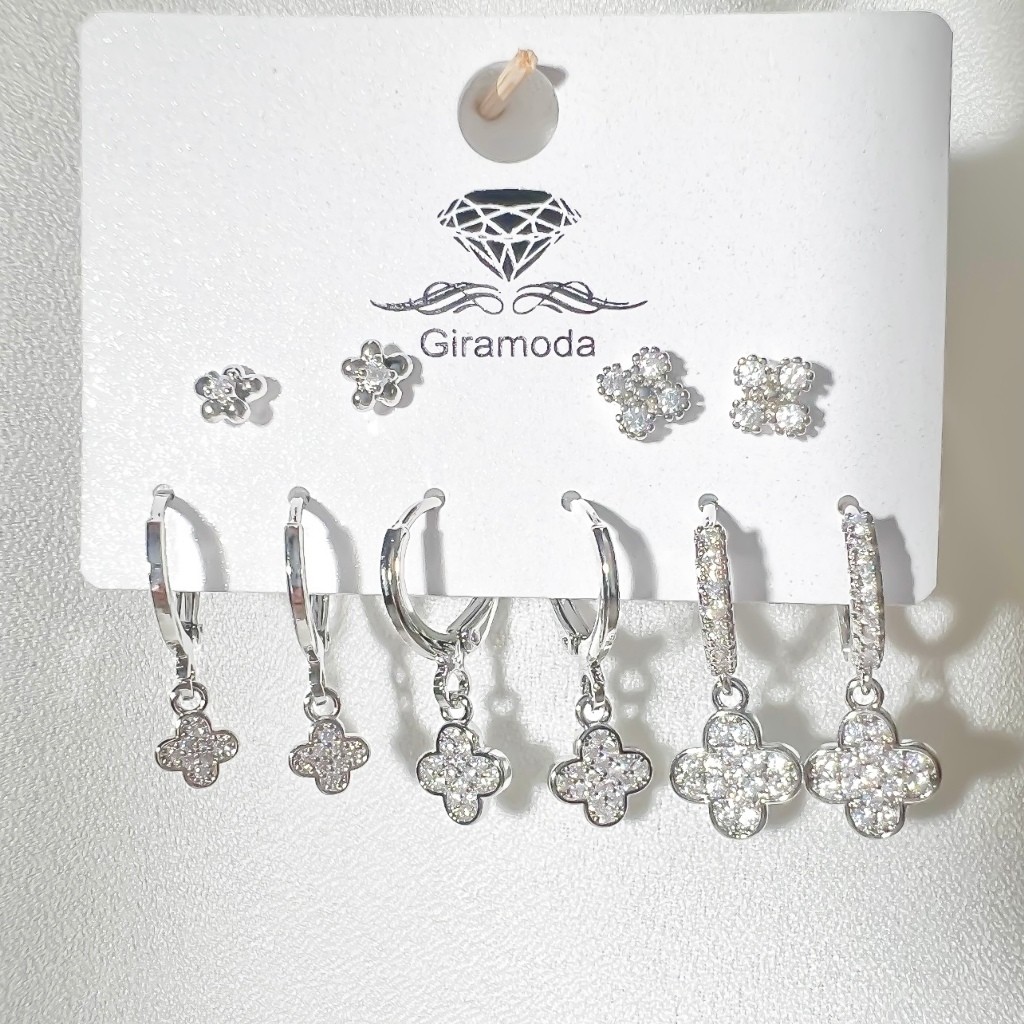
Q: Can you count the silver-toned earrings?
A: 10